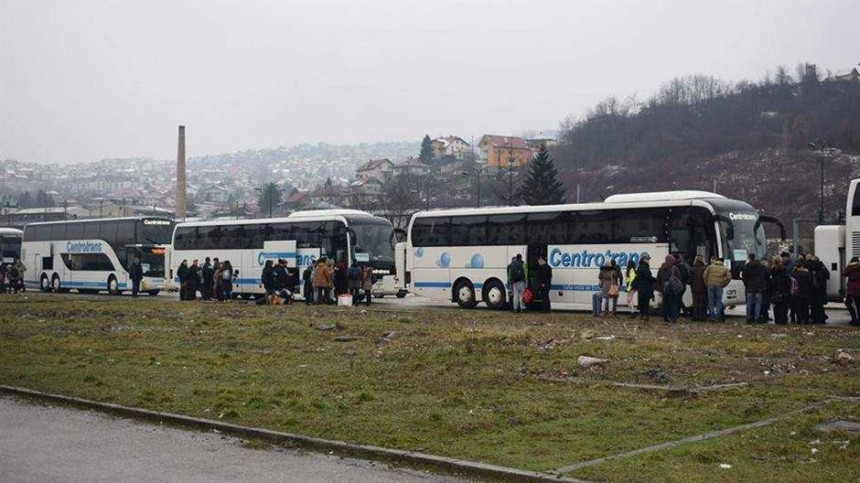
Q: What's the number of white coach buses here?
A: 5